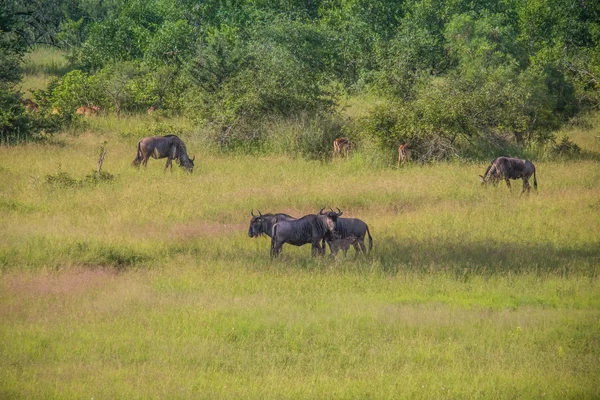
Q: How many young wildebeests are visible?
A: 1